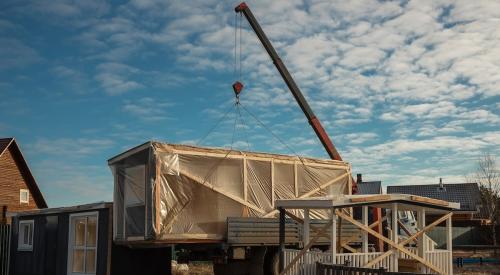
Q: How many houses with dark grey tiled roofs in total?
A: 2